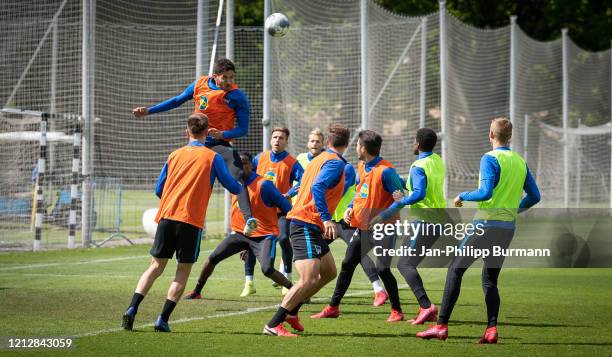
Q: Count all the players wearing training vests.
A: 9